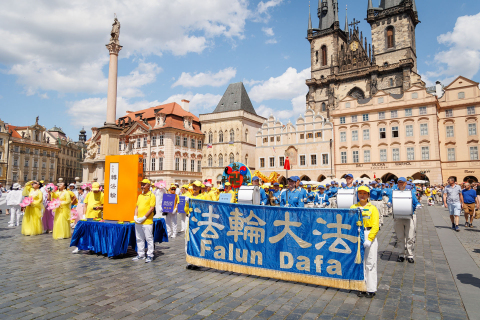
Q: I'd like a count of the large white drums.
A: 3